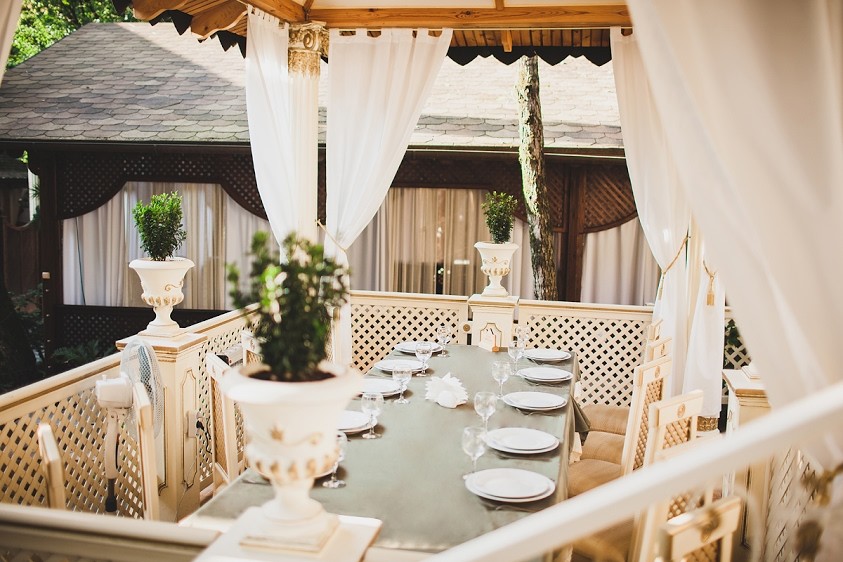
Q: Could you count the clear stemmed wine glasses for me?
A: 10